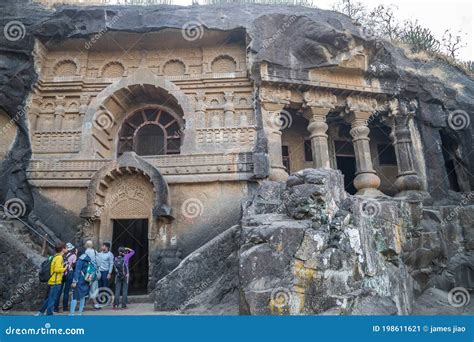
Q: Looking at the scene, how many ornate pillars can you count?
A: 4